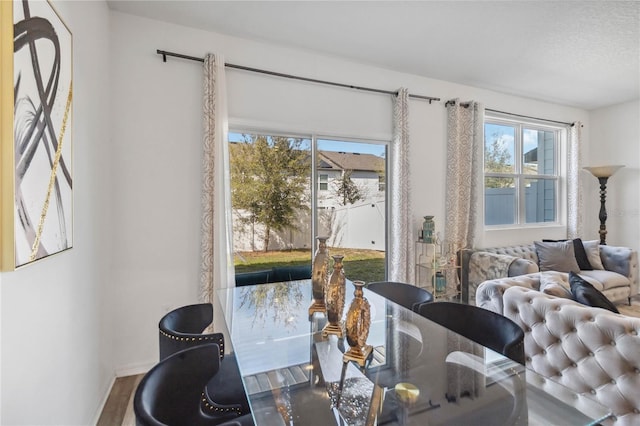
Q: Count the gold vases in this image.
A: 3